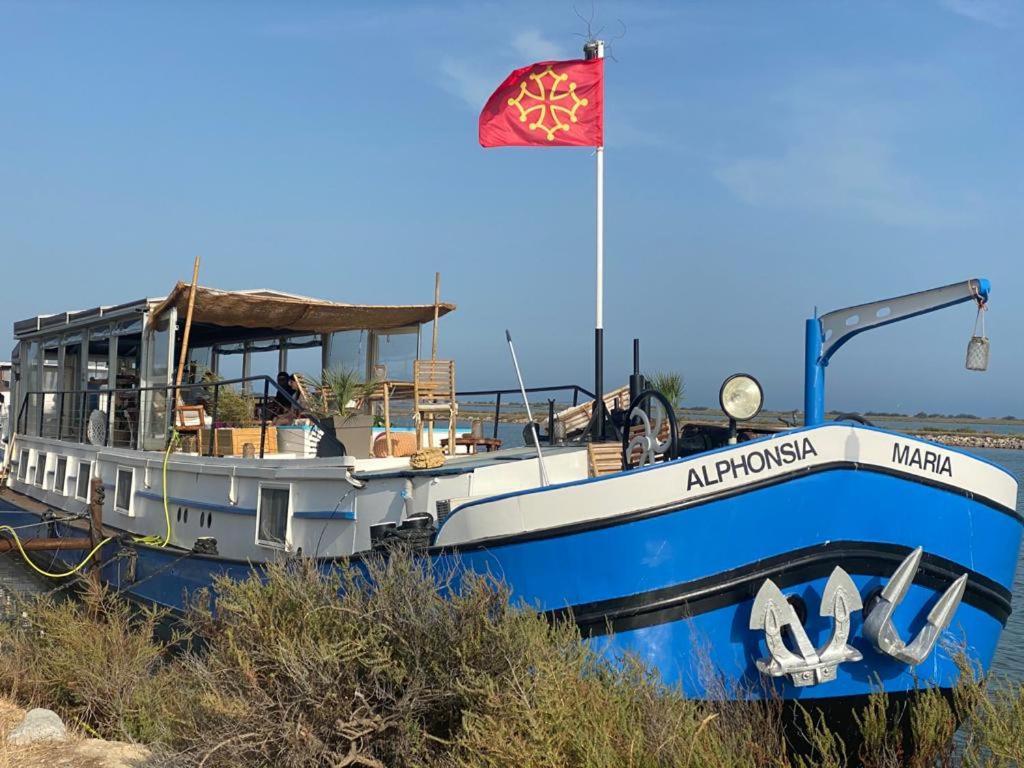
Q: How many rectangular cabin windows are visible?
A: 6